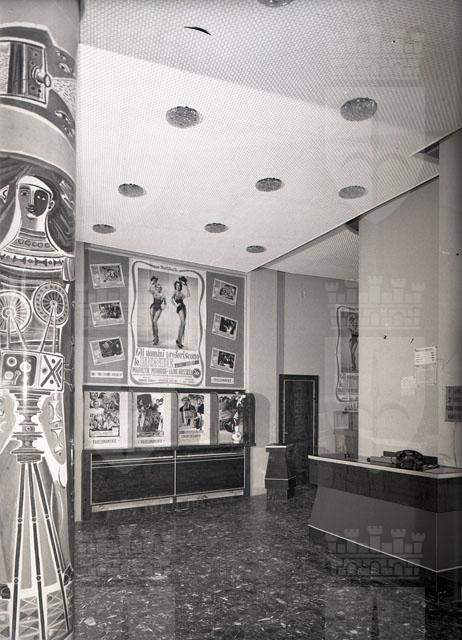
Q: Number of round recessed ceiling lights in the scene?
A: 9